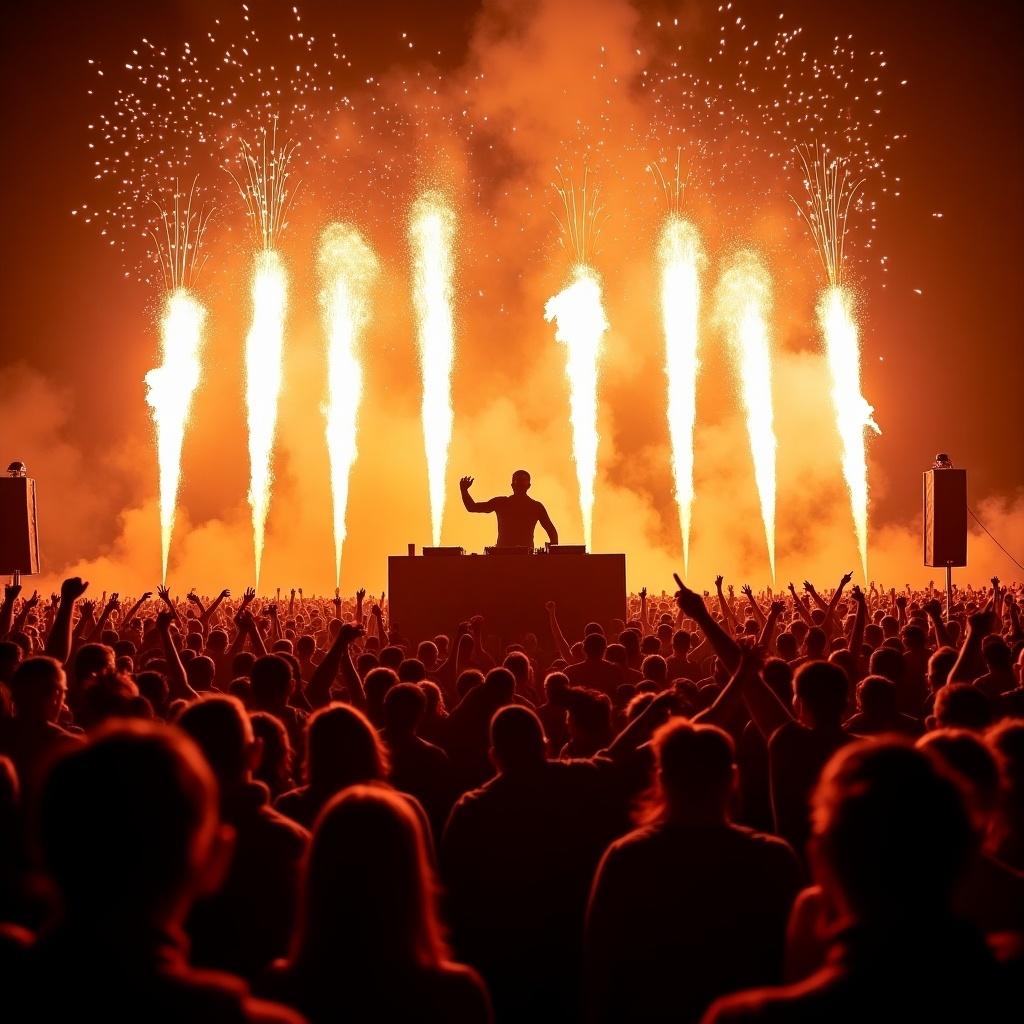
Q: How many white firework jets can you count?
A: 8